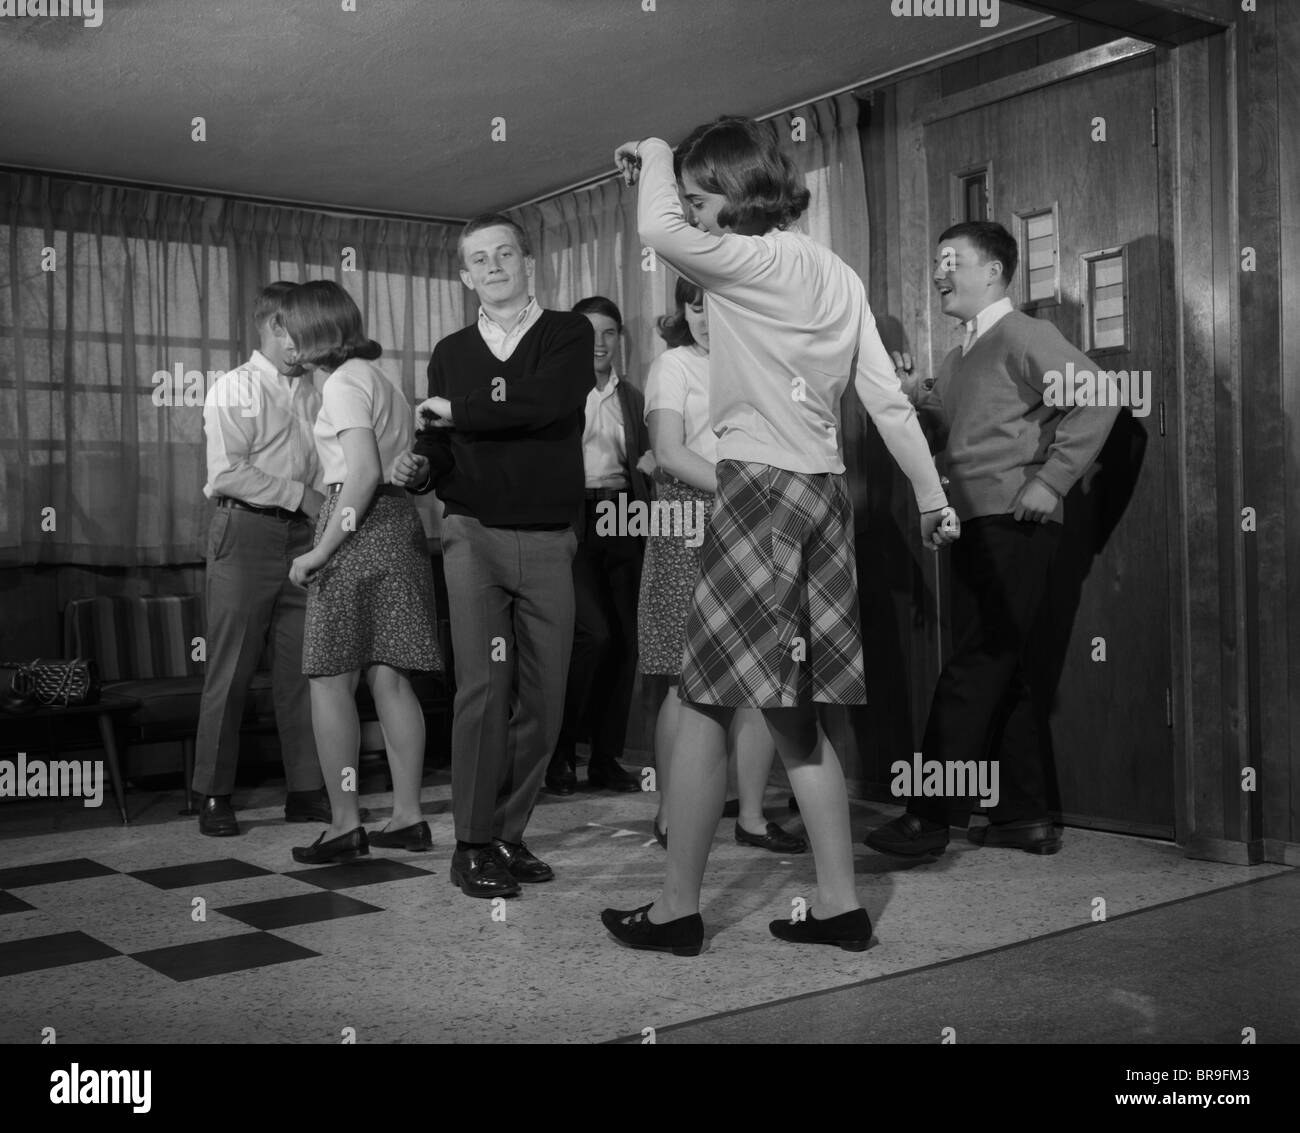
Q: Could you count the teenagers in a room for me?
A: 7